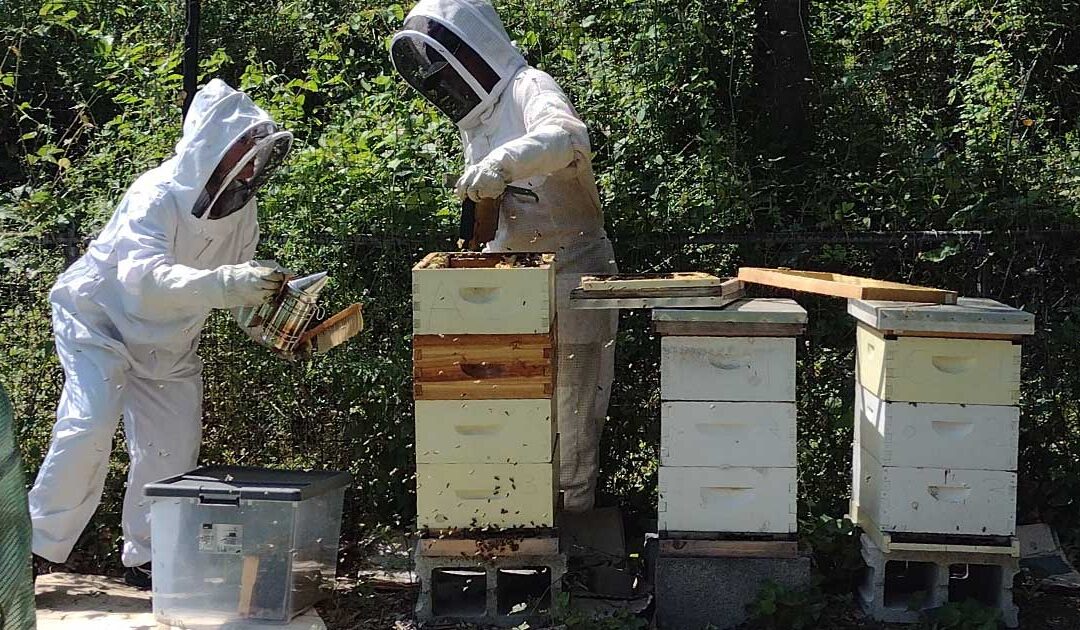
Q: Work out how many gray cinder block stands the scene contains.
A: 3